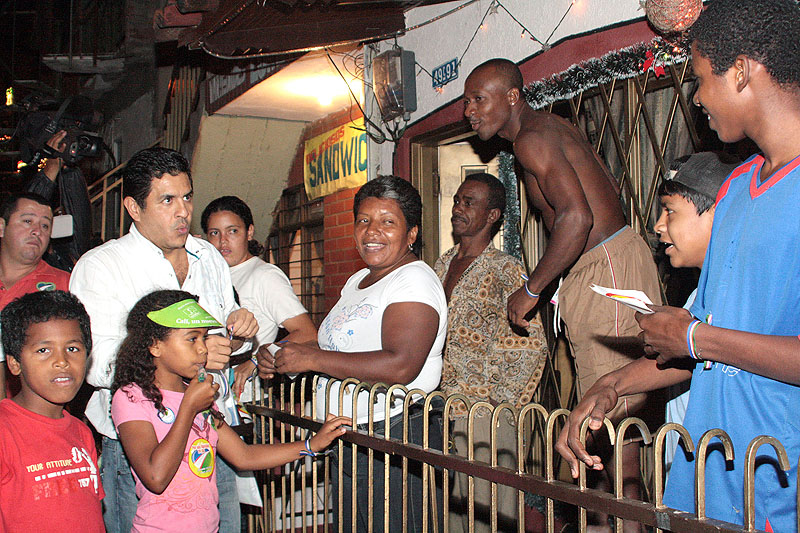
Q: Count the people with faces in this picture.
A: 10